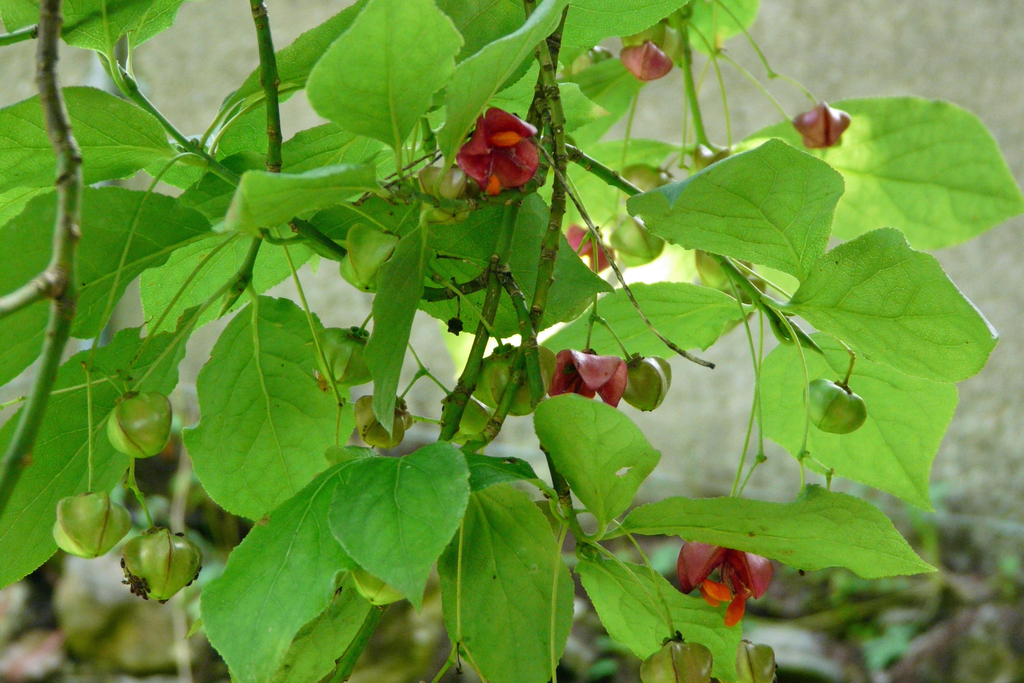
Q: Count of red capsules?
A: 6